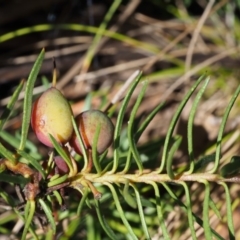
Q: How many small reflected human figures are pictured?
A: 0